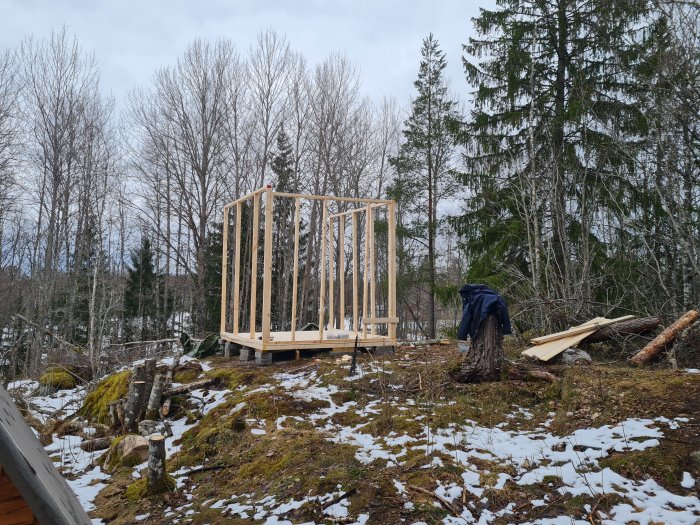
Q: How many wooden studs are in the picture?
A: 12